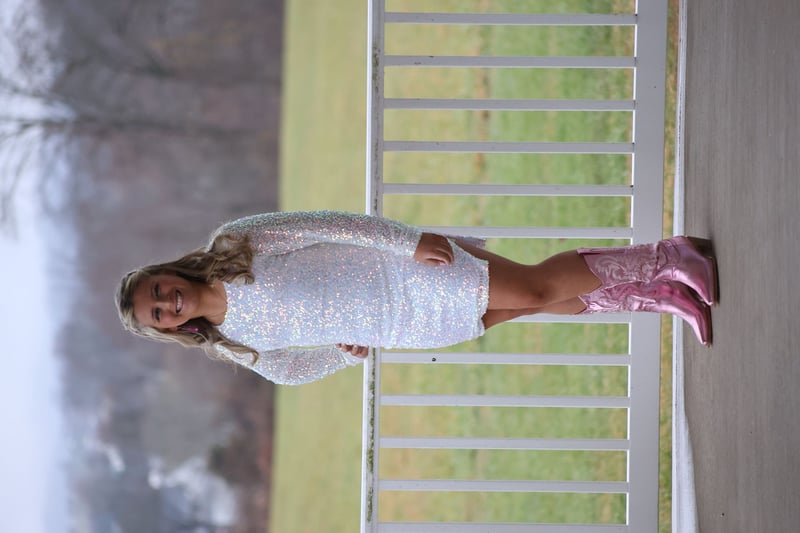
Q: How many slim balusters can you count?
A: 12